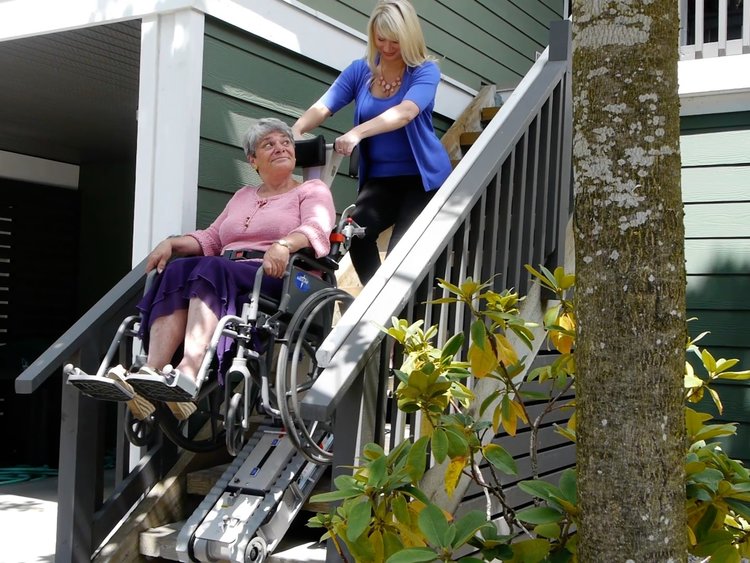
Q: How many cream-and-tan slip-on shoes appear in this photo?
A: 2